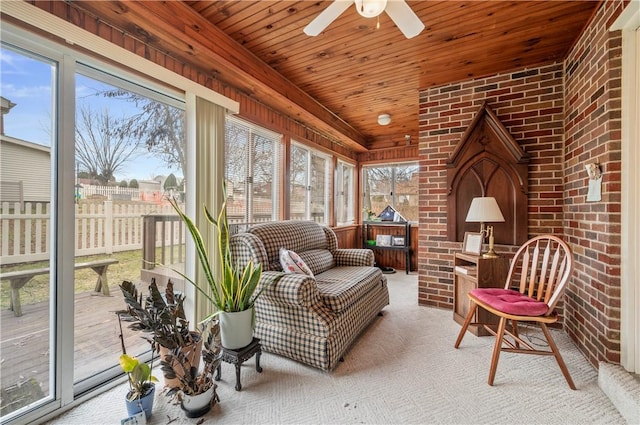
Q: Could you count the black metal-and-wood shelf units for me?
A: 1